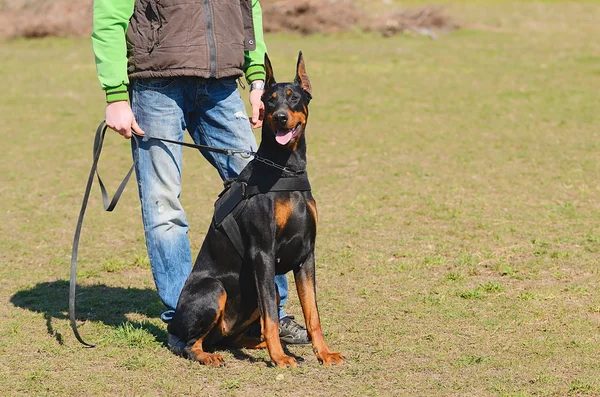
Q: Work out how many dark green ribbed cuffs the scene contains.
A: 2